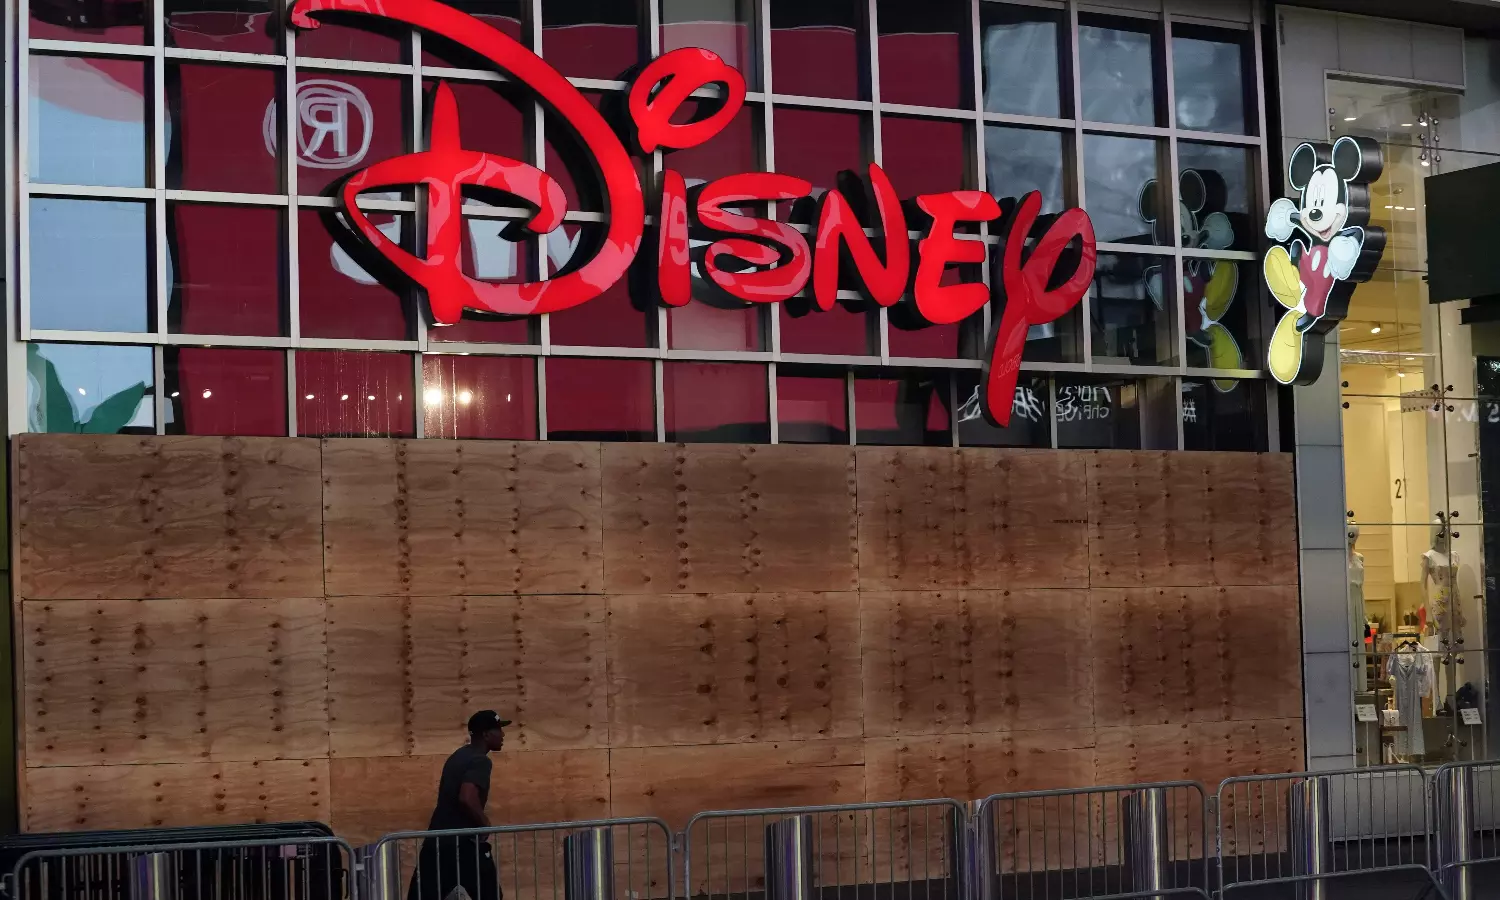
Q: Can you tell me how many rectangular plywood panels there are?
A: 15